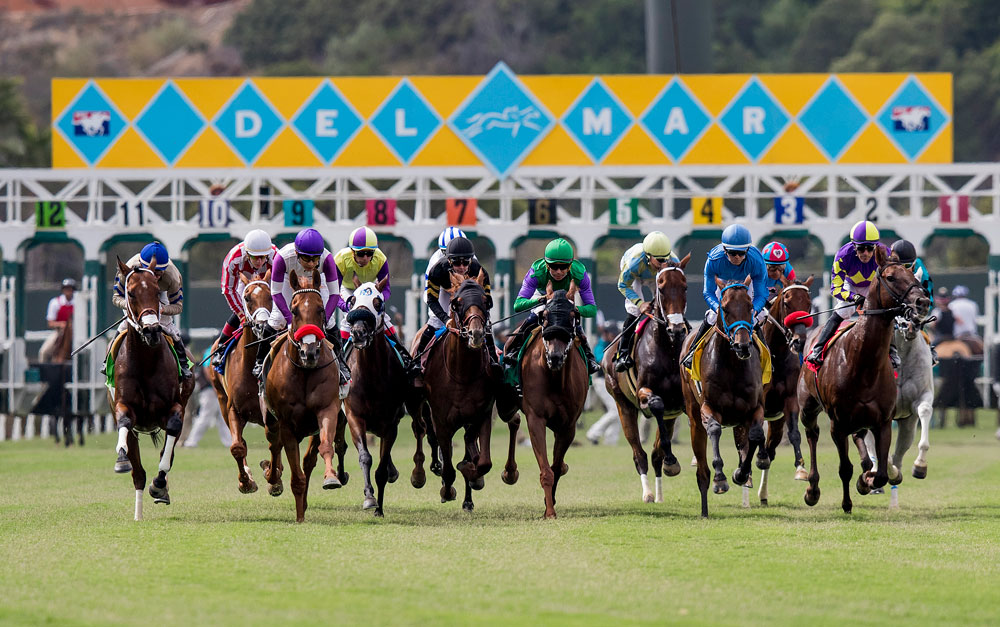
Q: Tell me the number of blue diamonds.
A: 11